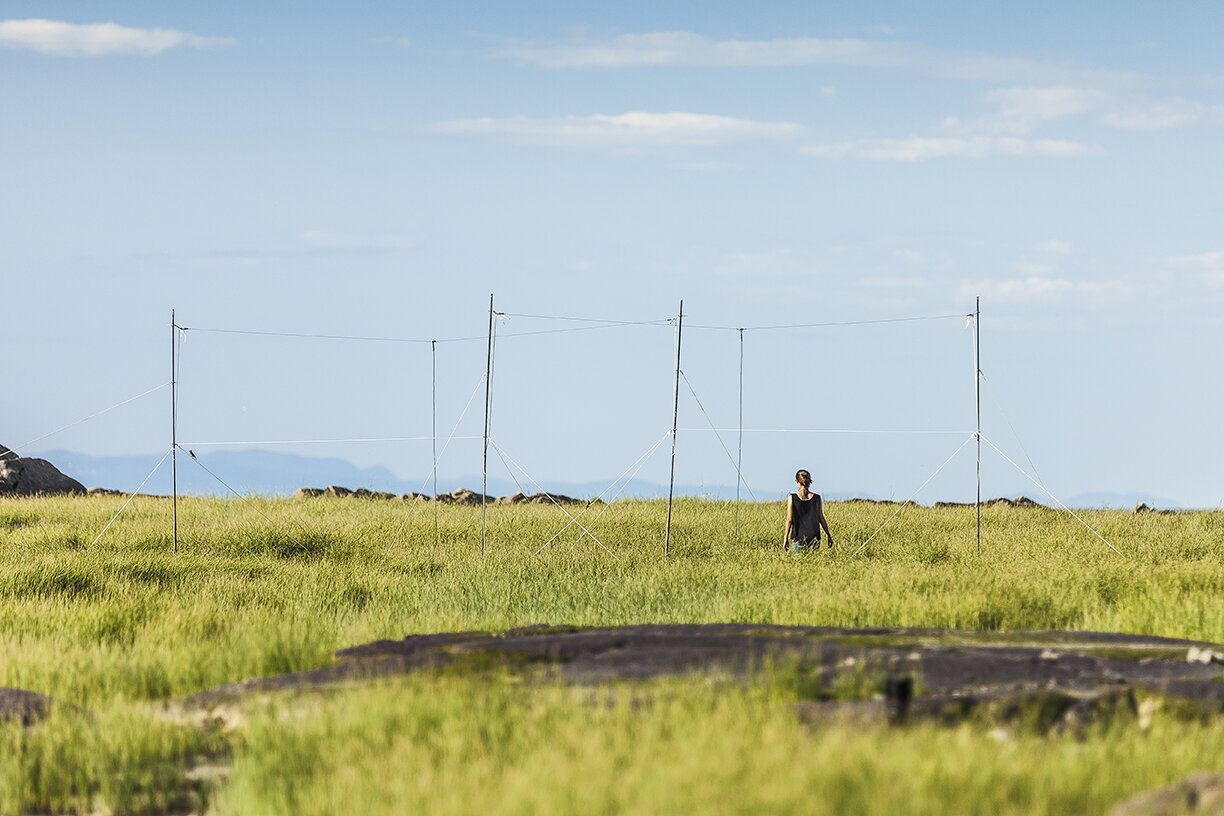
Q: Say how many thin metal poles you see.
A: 6